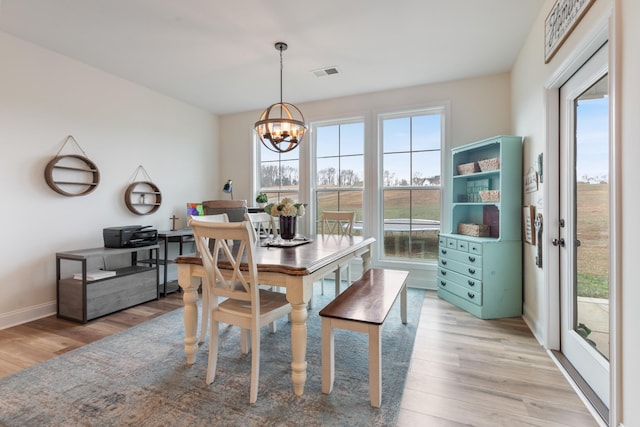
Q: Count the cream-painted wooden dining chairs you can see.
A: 4